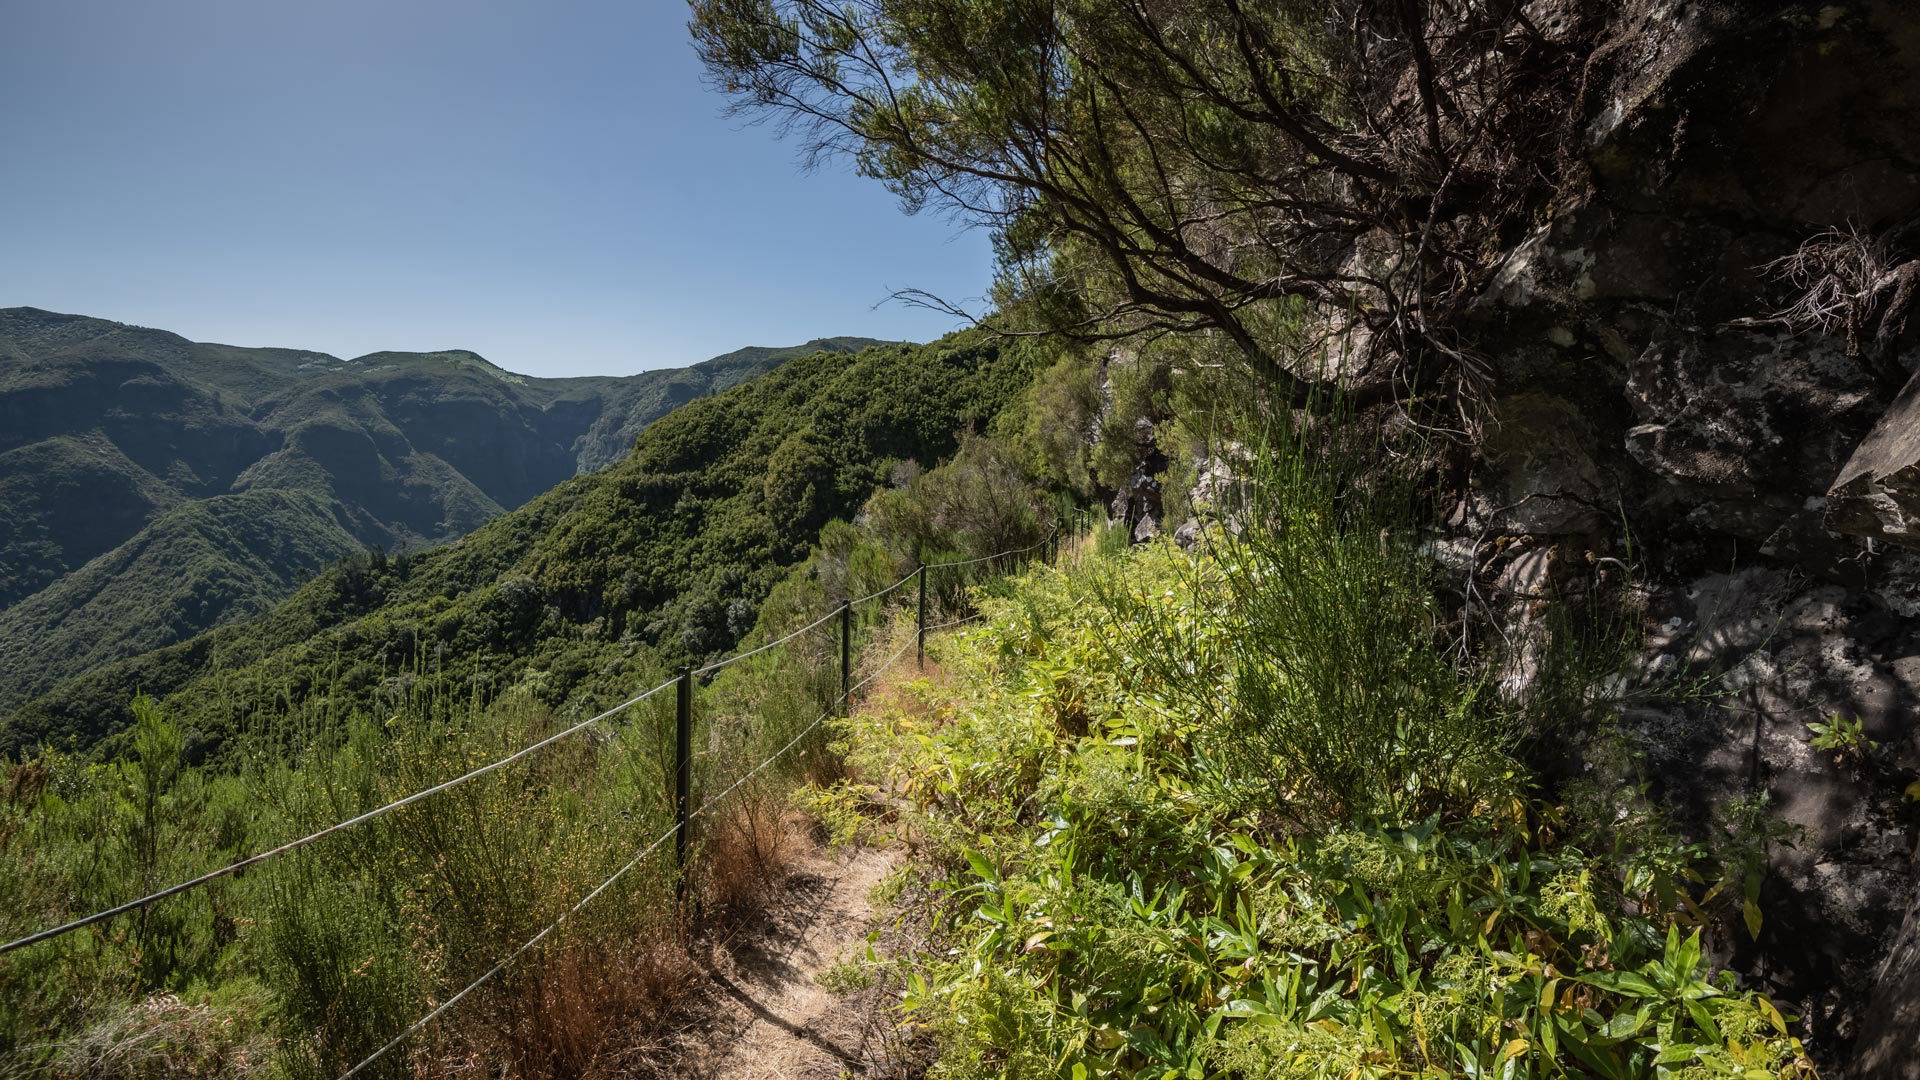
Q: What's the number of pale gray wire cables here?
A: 2